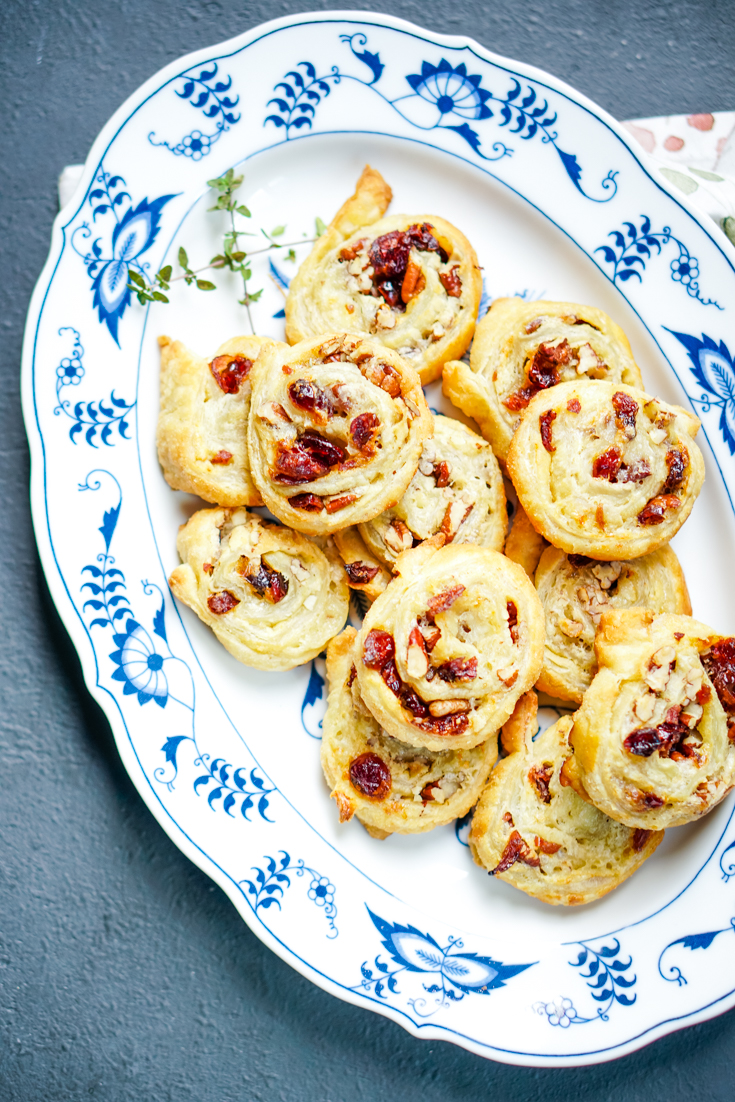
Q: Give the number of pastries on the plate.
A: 12